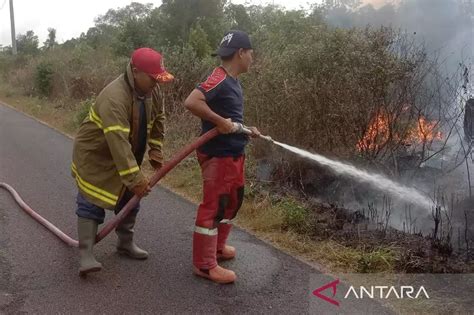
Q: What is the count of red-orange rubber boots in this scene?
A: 2